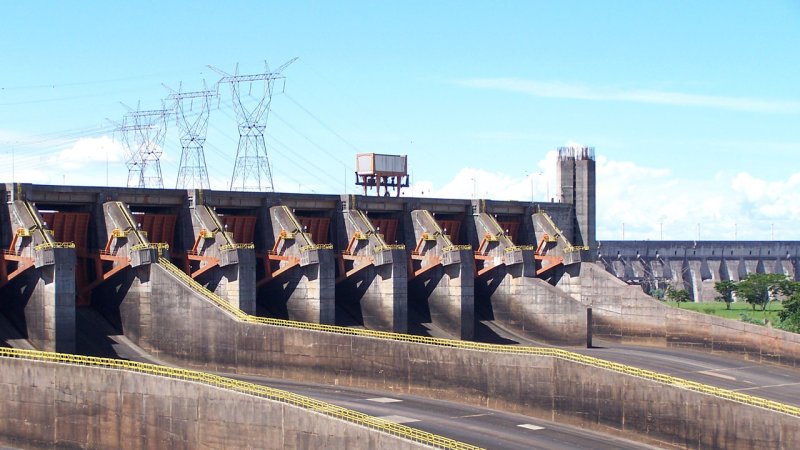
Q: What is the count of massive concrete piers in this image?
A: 8